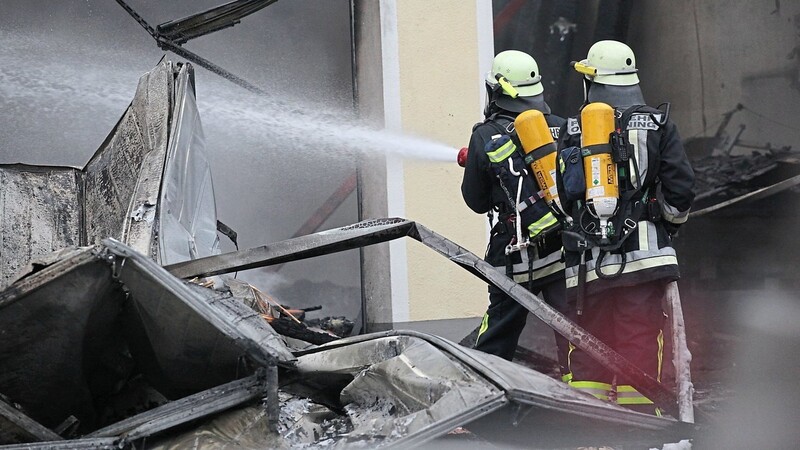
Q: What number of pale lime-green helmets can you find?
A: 2